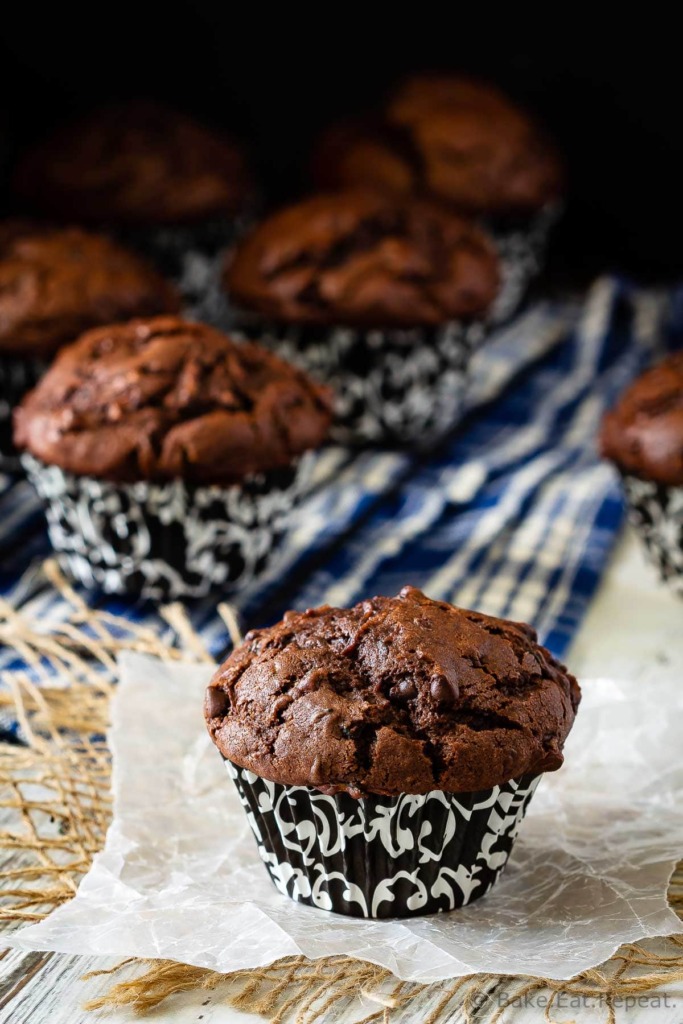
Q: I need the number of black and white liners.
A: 7